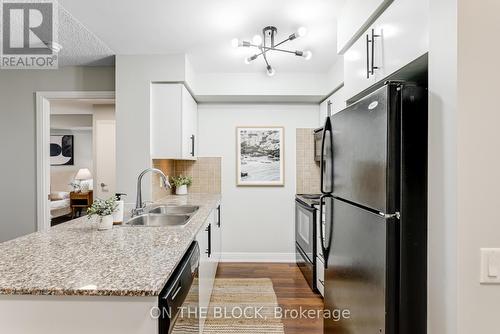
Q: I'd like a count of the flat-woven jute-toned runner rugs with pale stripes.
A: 1